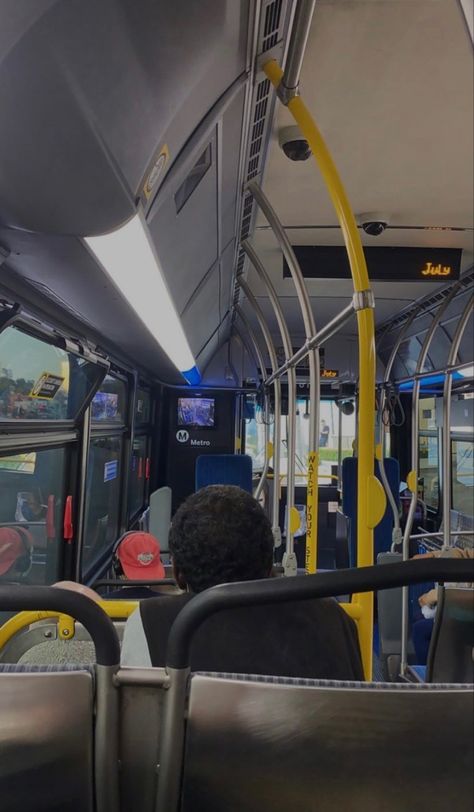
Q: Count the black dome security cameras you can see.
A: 2